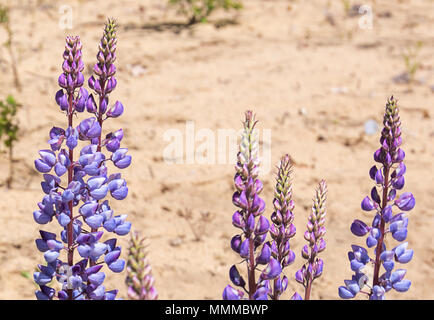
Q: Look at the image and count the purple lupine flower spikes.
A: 7